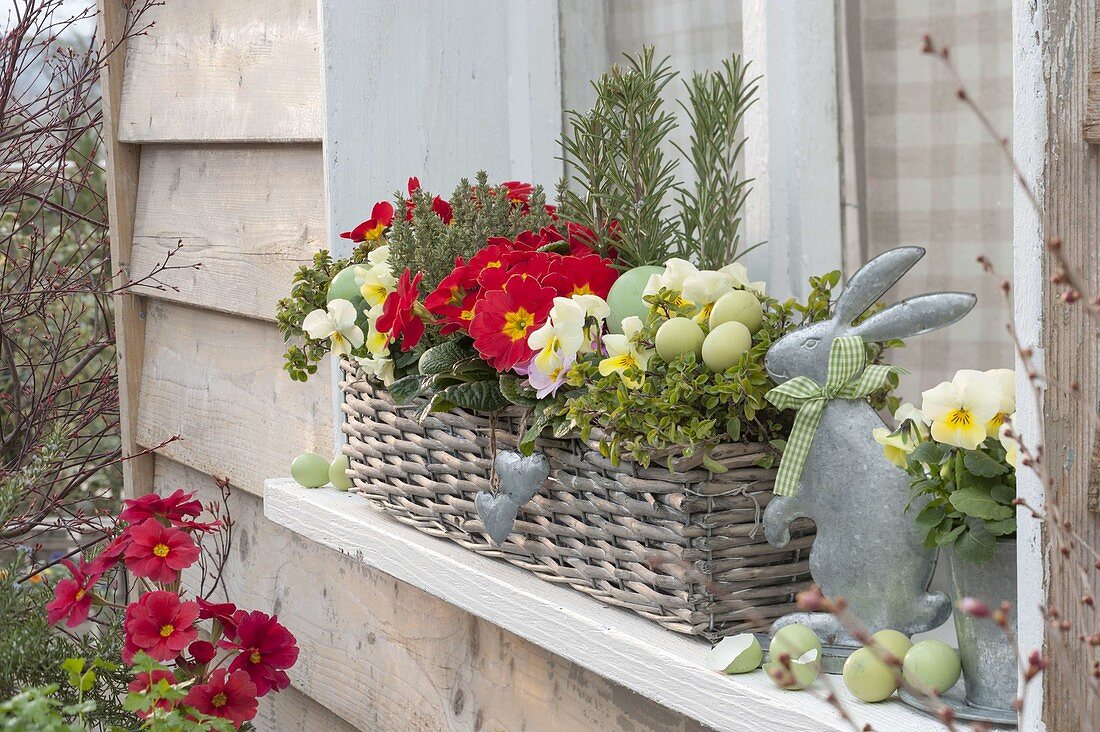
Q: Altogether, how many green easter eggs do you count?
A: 11